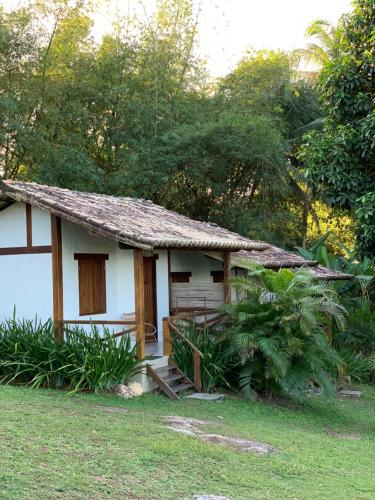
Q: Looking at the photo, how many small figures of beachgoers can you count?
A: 0